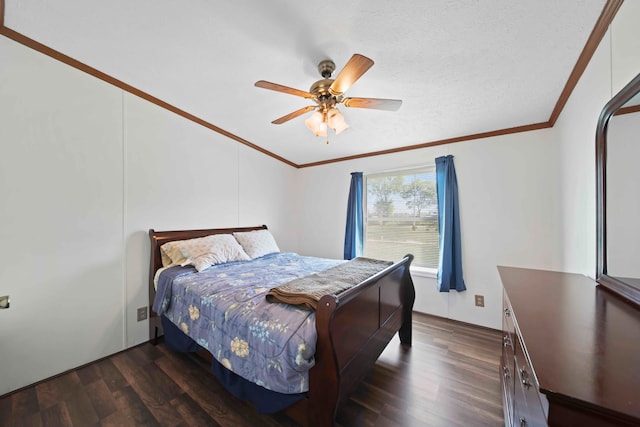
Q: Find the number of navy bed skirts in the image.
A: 1